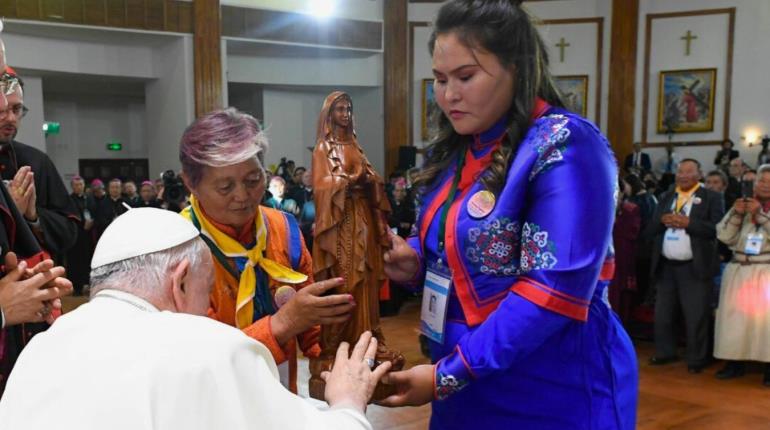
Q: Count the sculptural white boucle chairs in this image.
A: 0